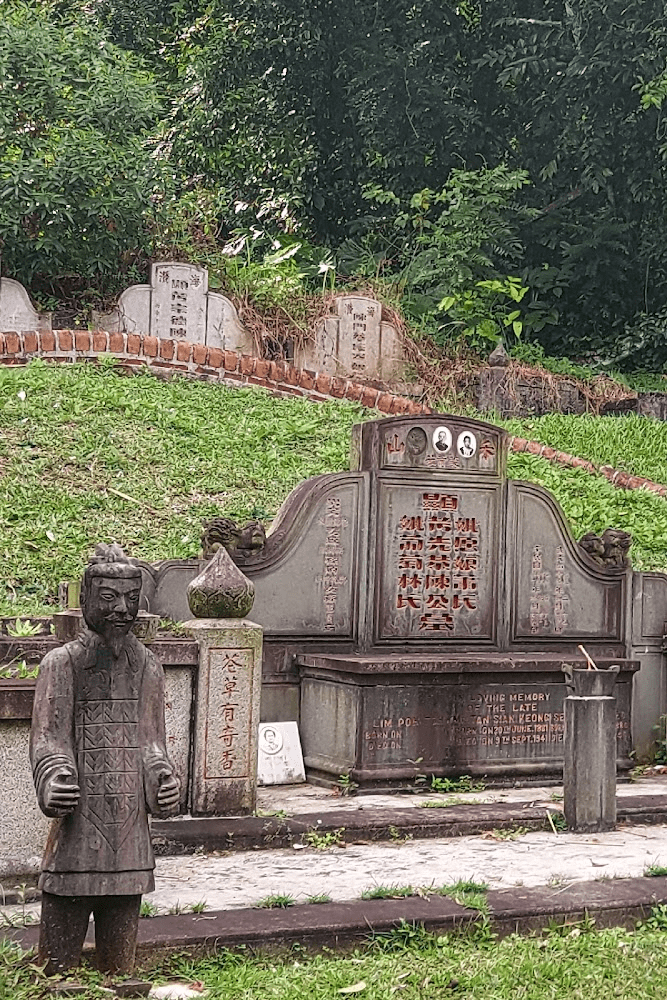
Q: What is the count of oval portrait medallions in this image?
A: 4